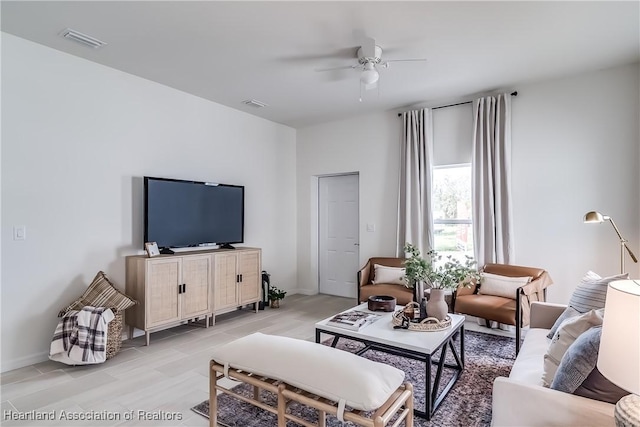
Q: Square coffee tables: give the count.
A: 1